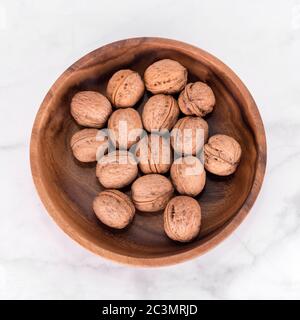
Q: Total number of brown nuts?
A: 15